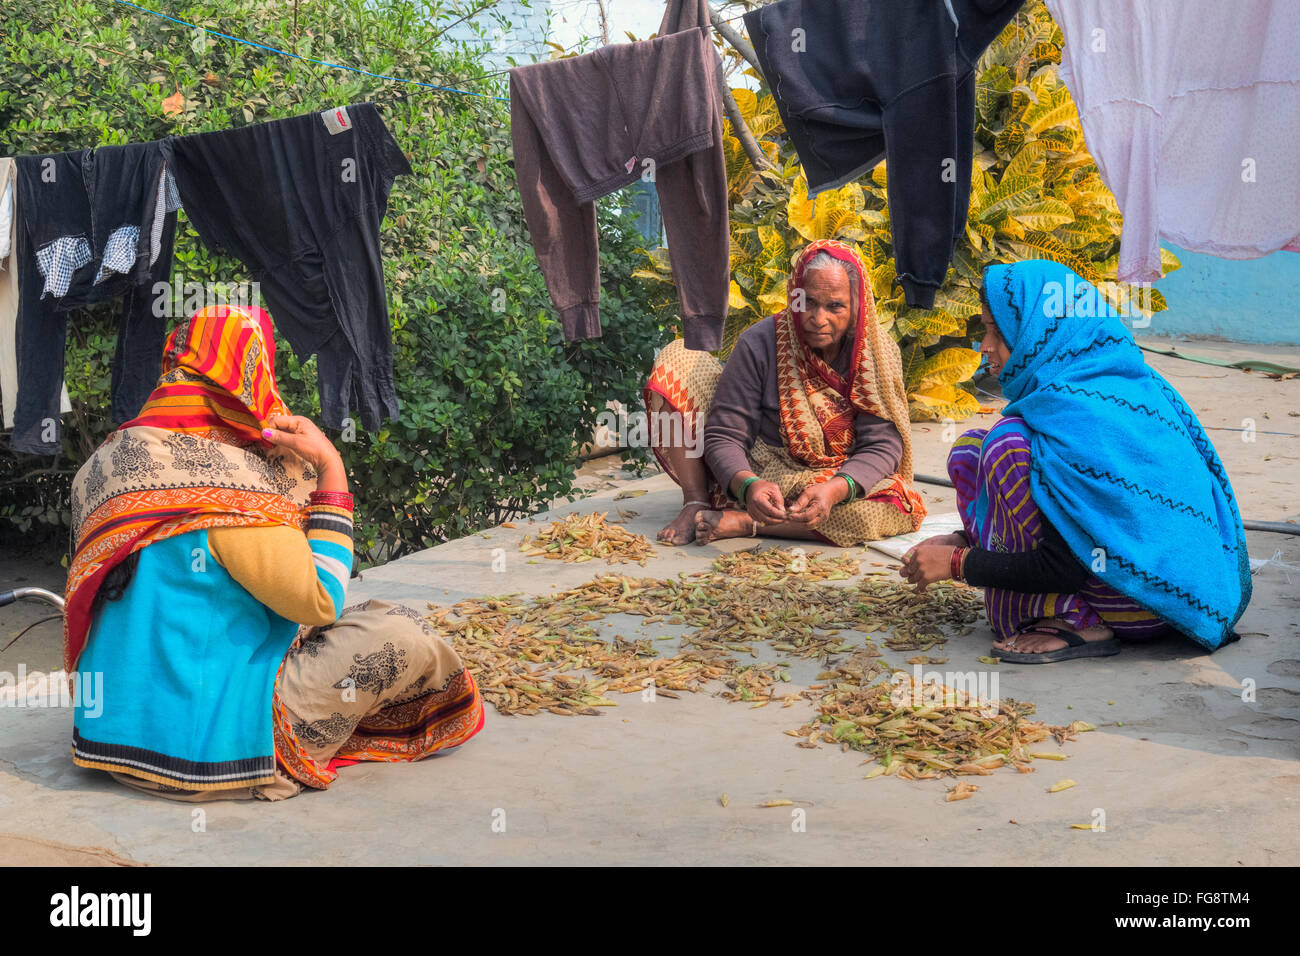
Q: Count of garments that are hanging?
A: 6